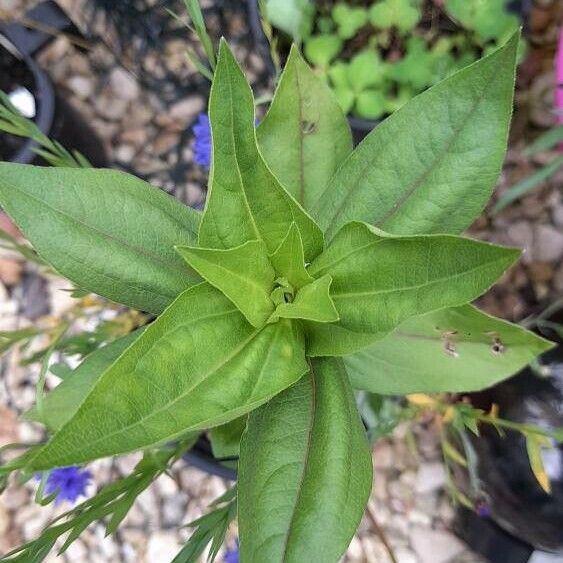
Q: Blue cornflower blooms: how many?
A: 3